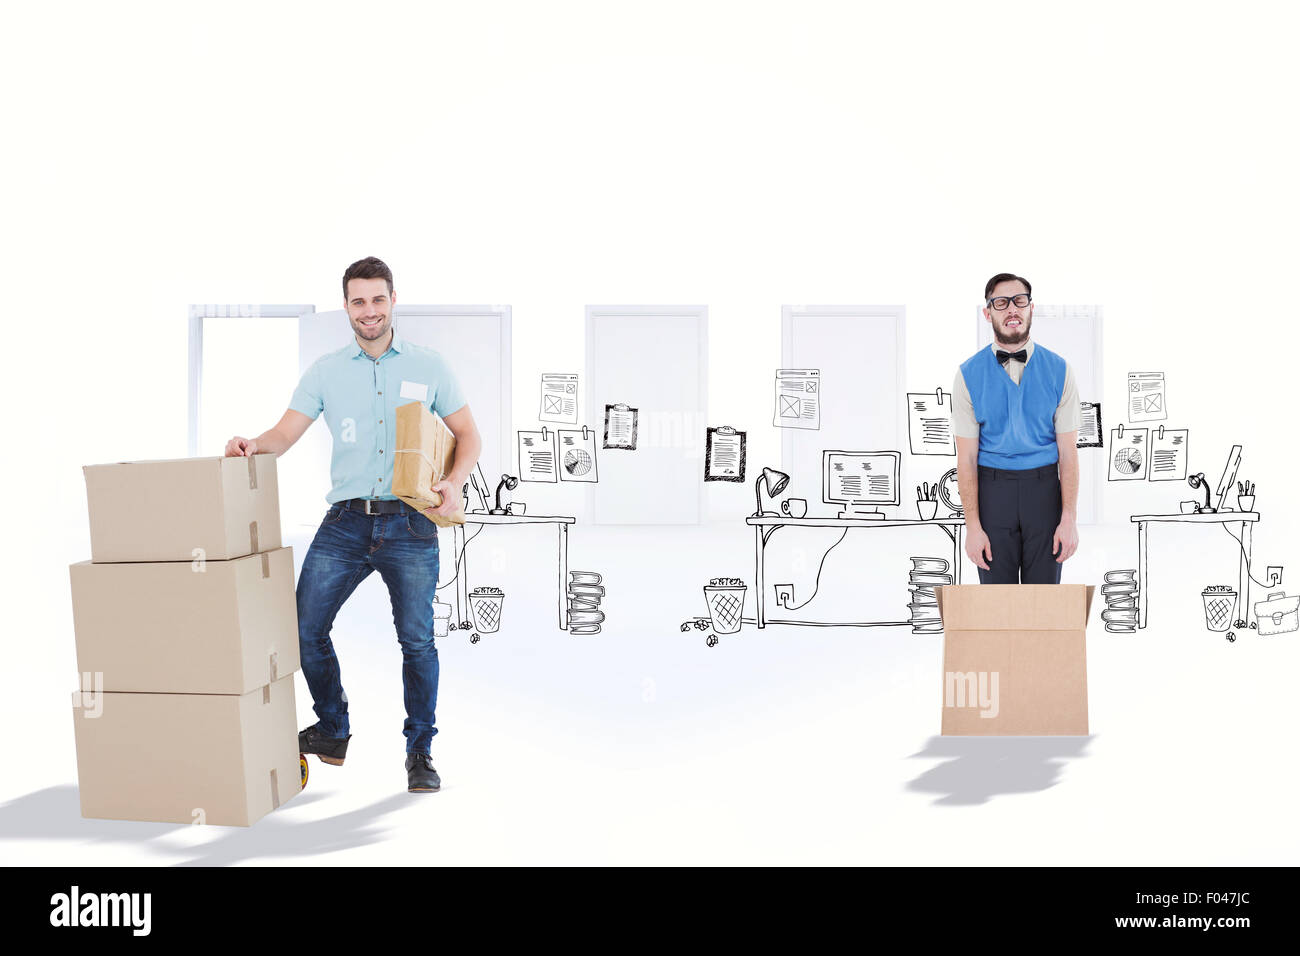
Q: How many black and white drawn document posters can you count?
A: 11